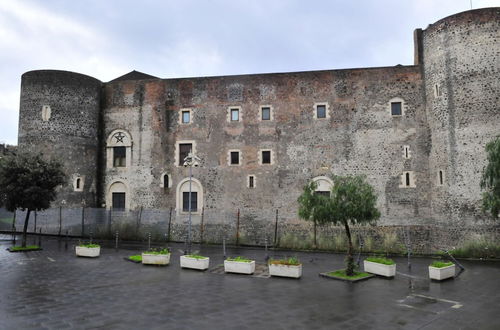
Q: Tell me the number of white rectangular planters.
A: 7